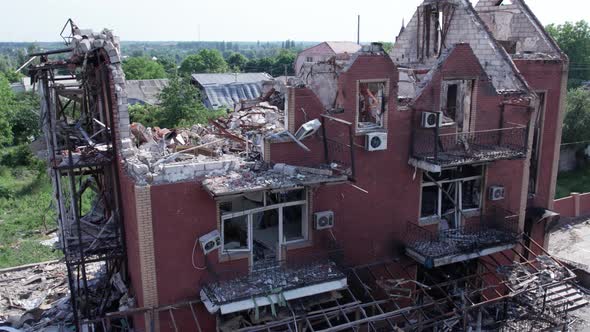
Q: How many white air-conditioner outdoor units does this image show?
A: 6